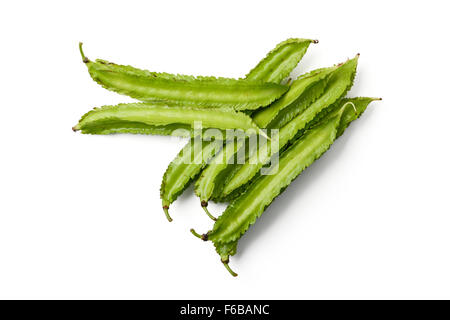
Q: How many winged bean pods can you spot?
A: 7